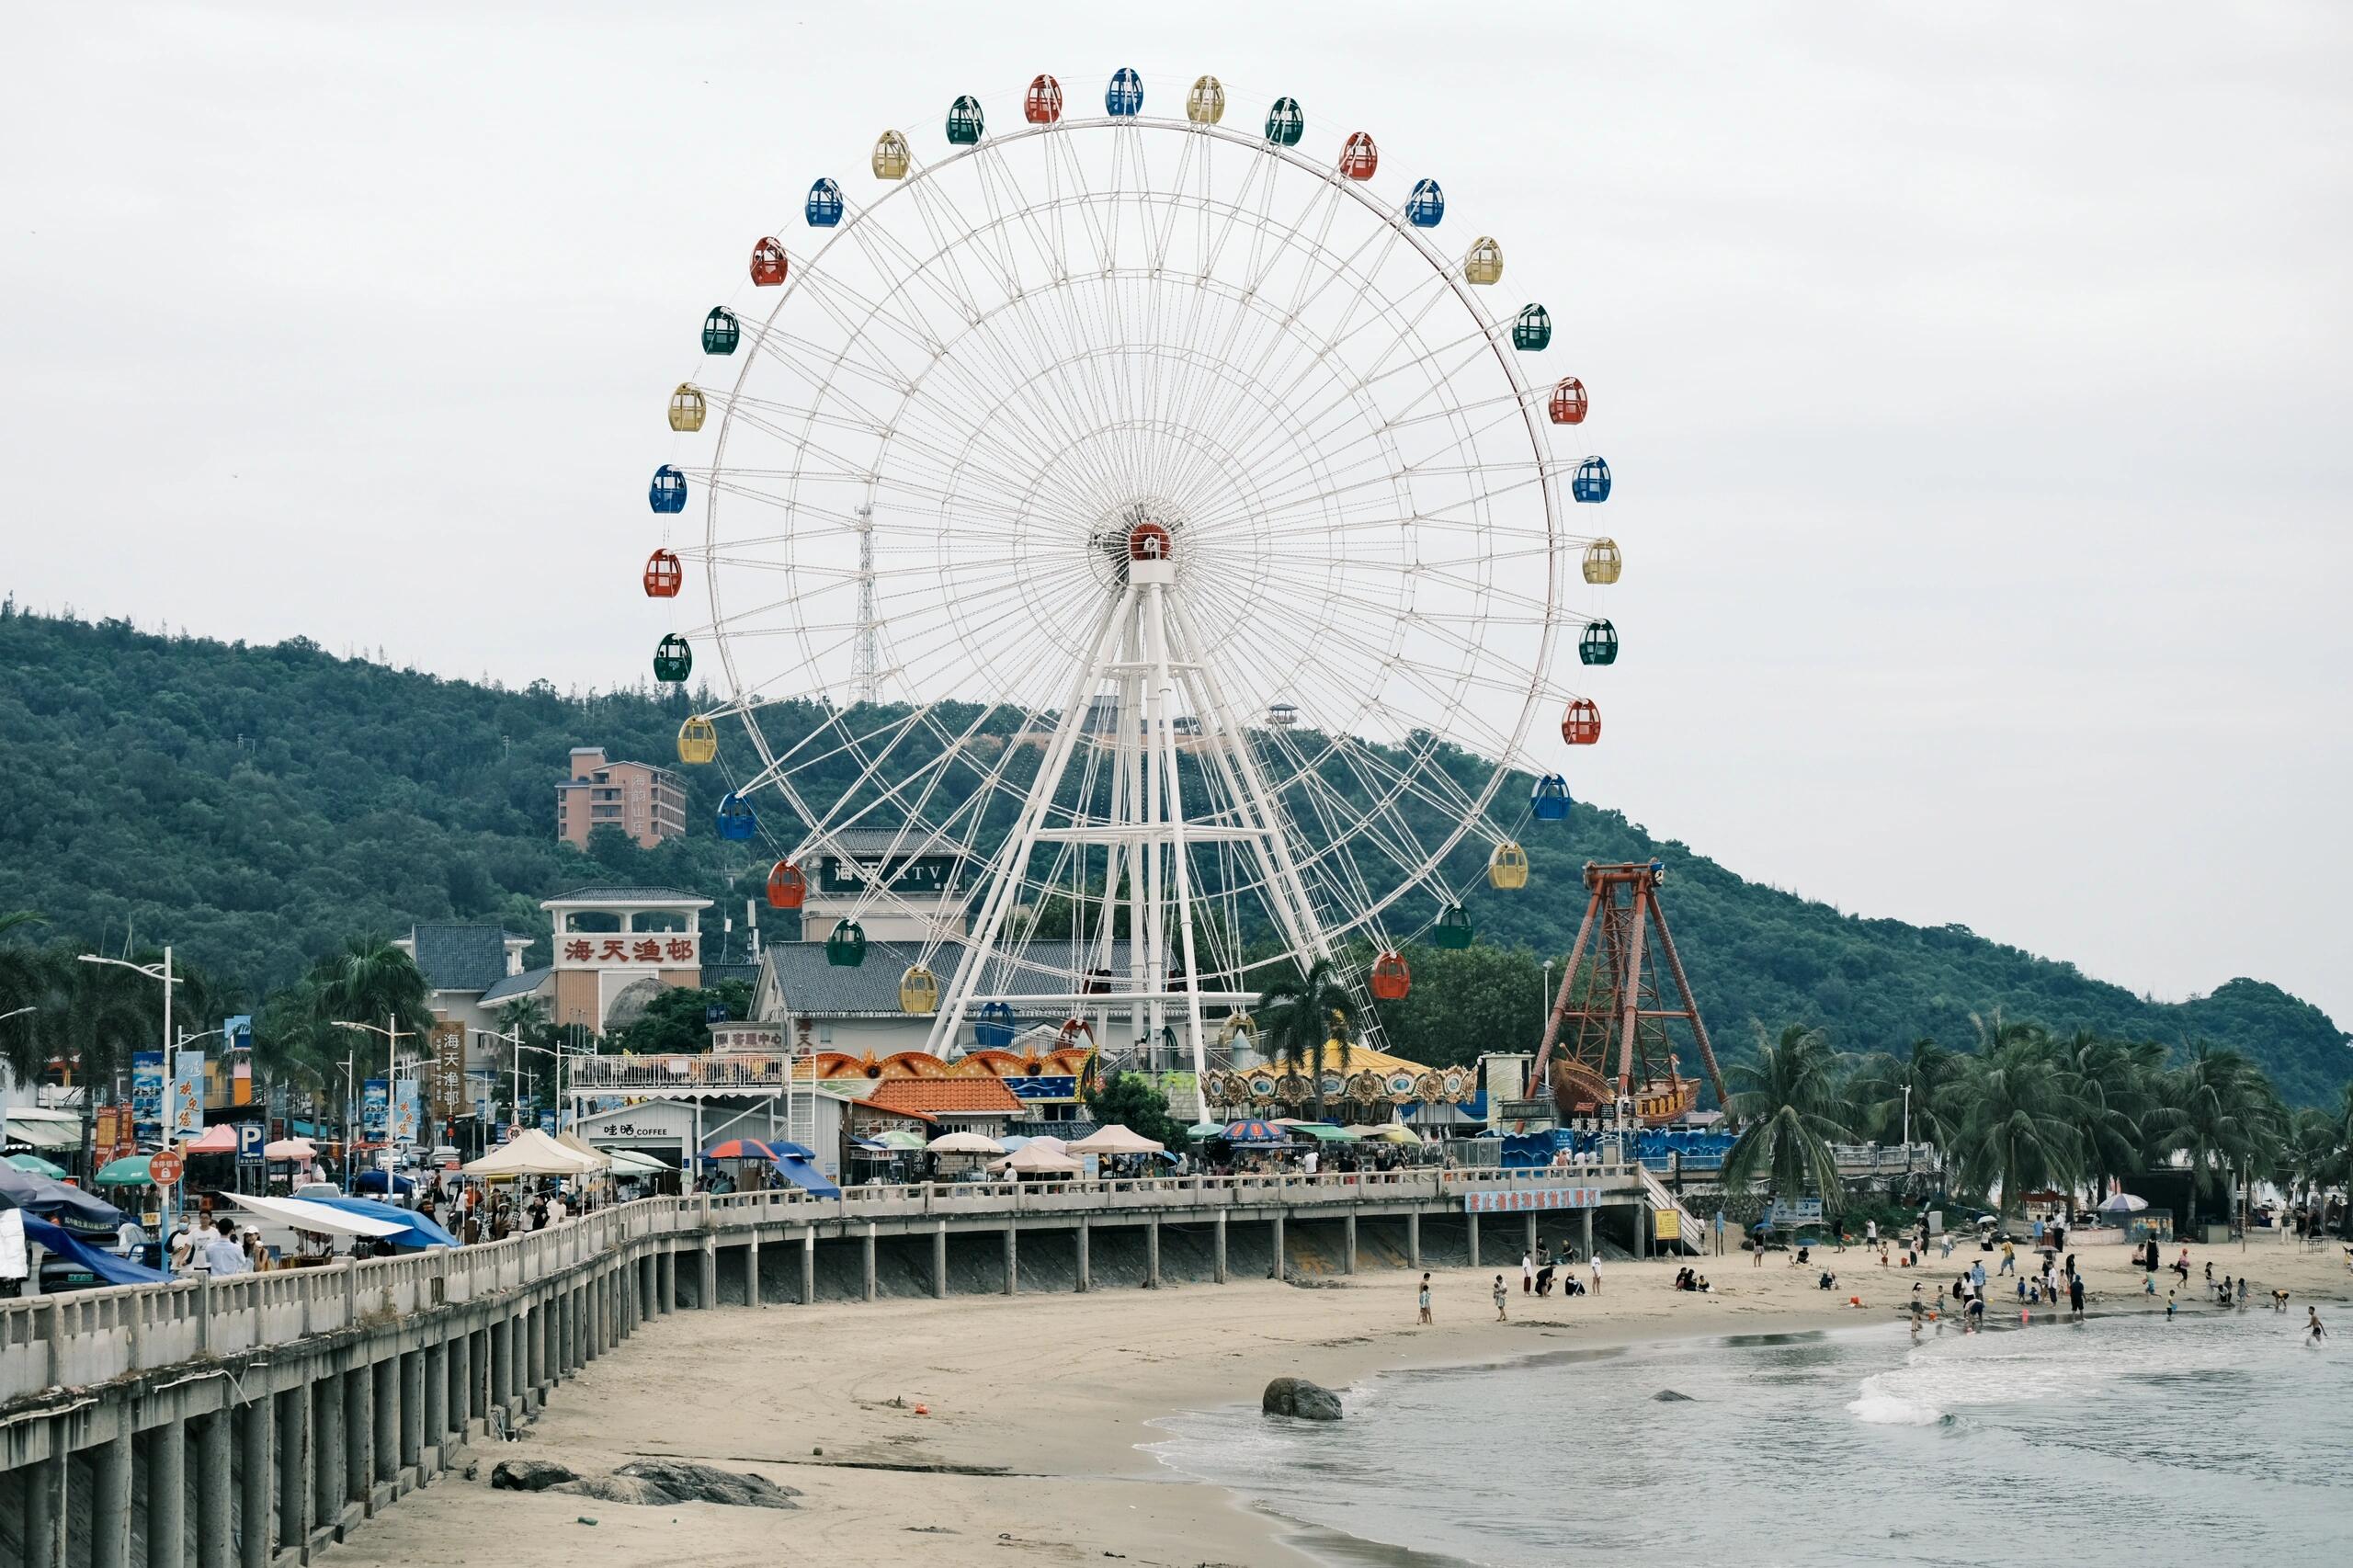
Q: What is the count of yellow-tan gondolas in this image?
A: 9